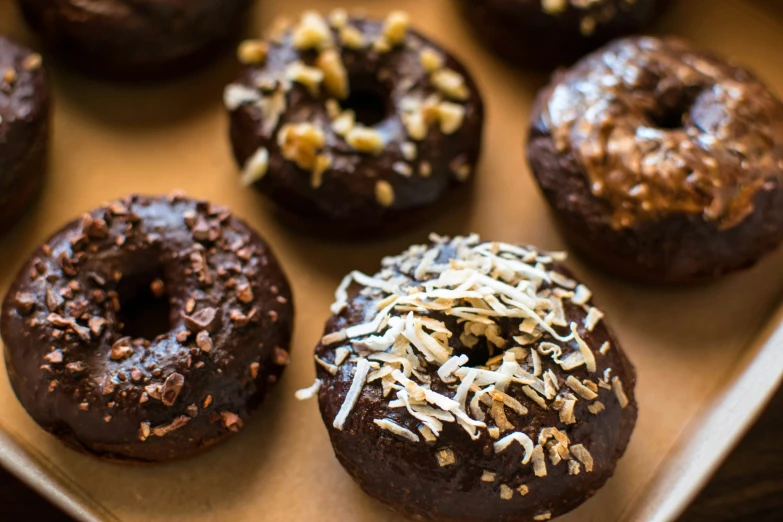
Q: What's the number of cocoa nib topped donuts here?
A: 1